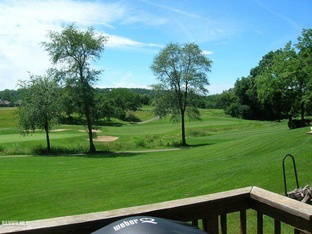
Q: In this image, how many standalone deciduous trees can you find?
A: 3